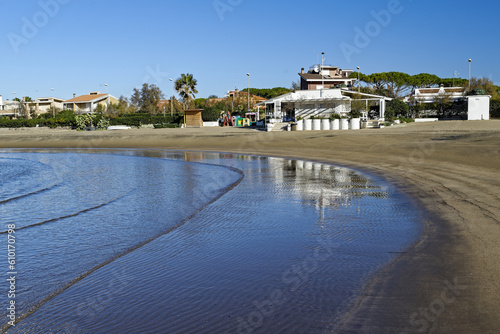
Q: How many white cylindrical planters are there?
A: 7